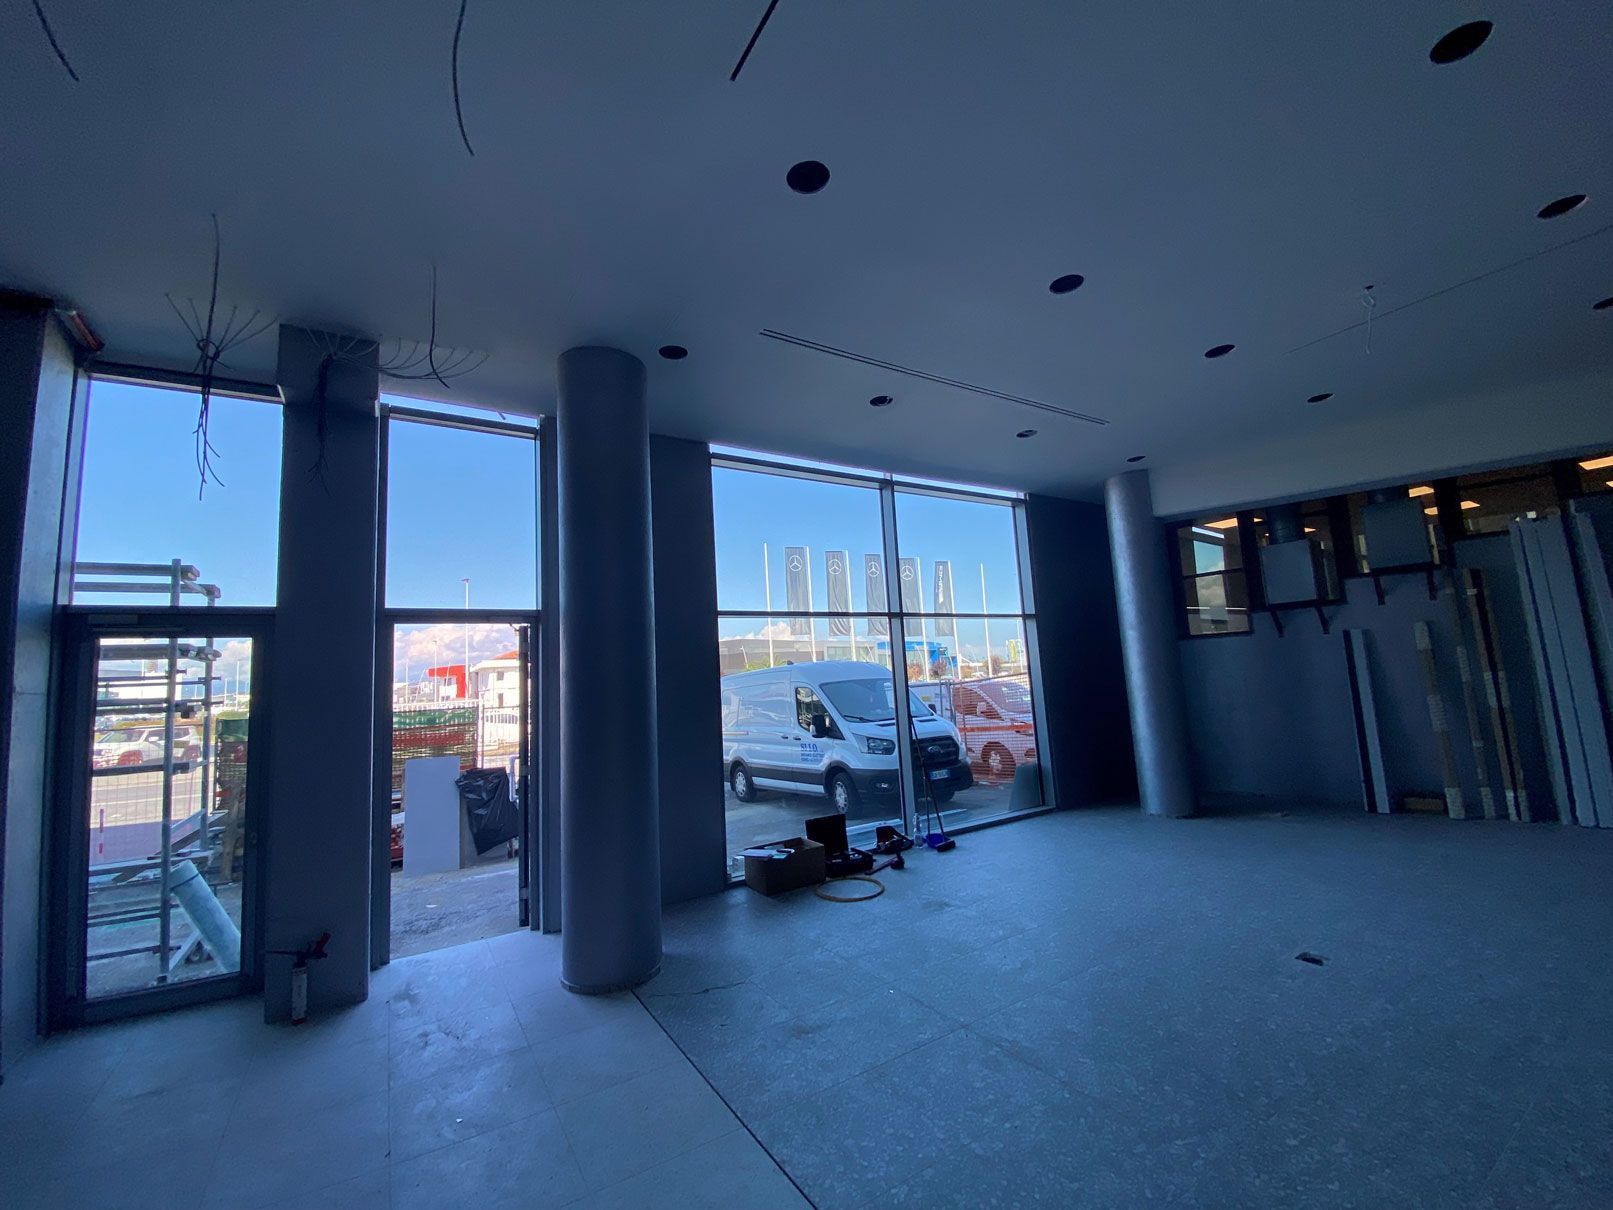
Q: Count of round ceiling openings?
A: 11